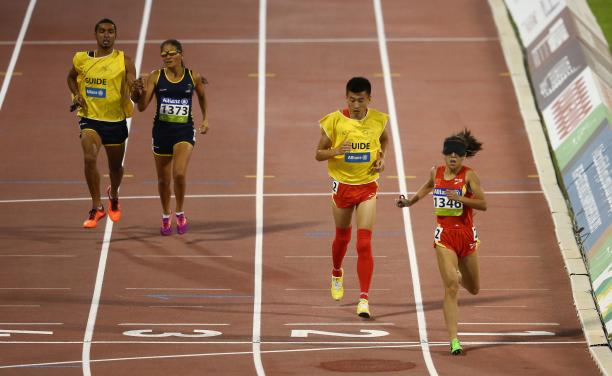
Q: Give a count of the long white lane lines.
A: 4